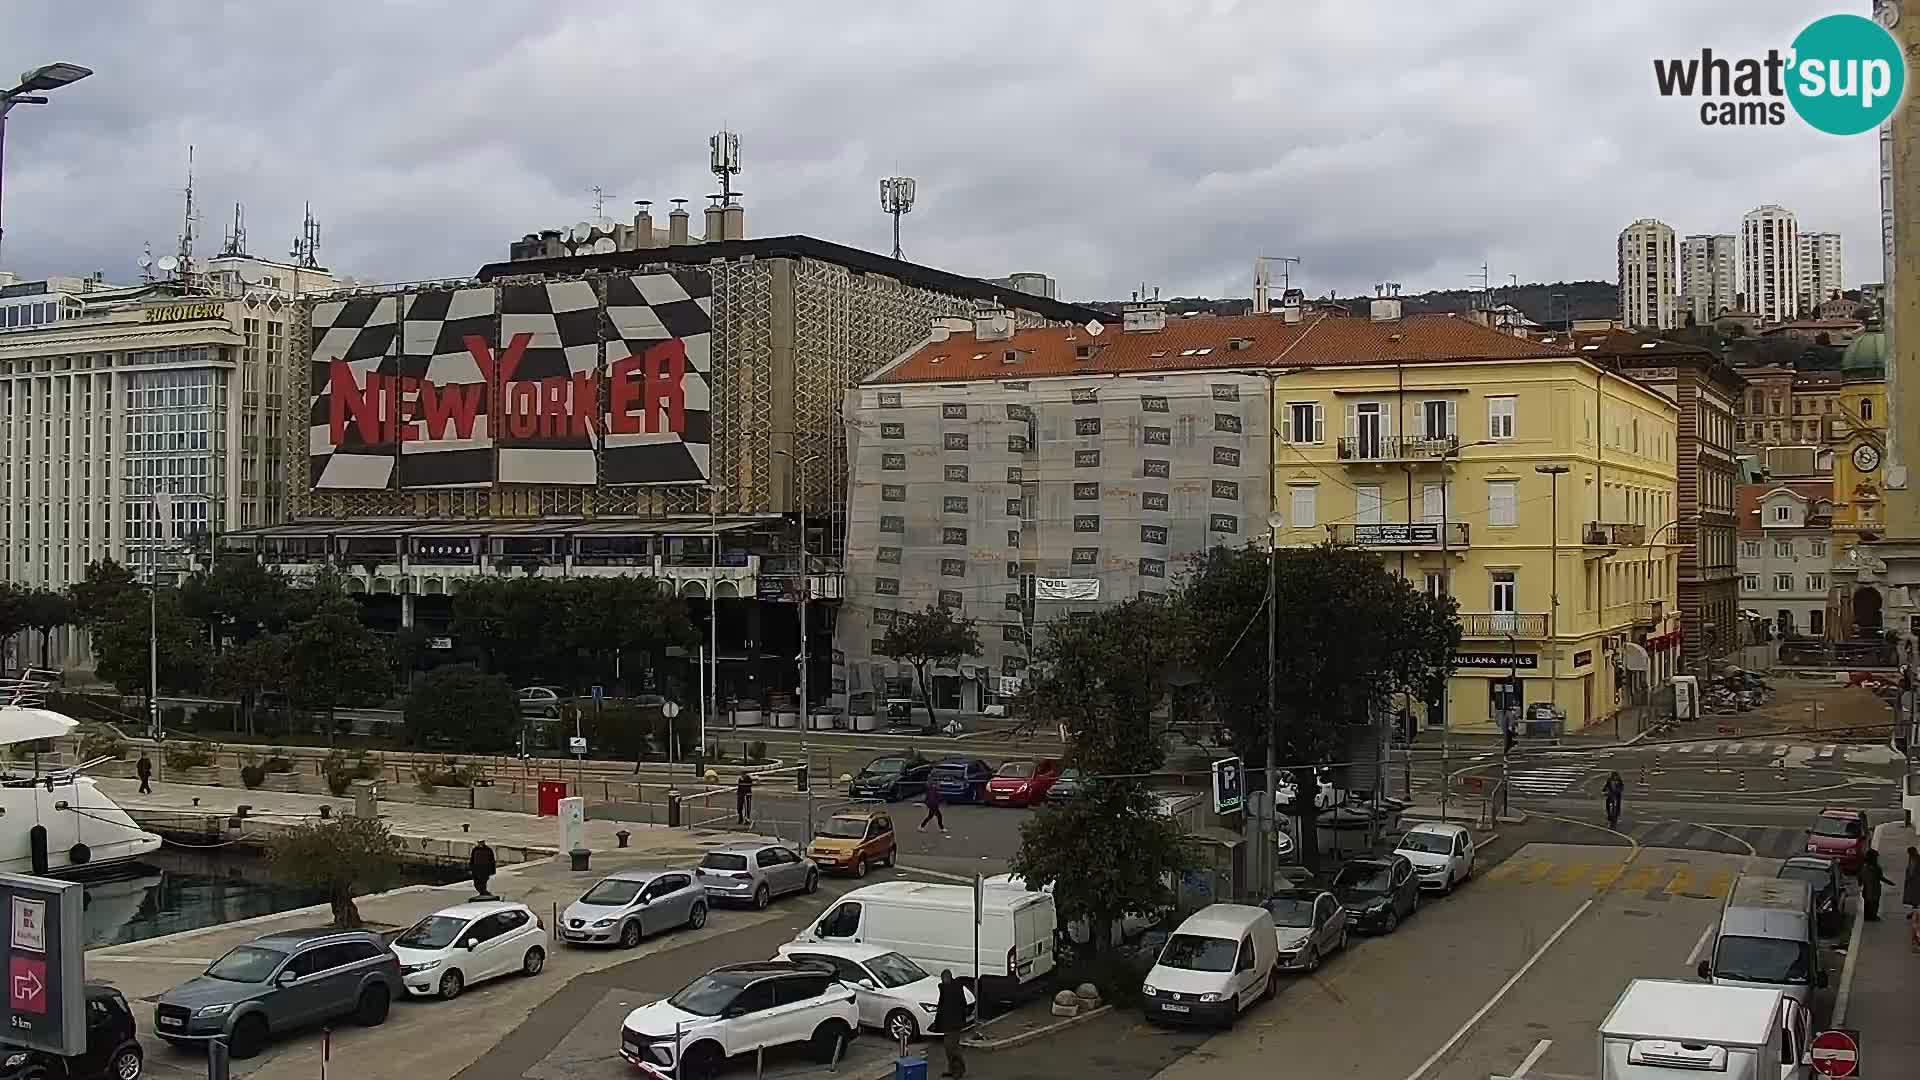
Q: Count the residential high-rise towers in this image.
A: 4